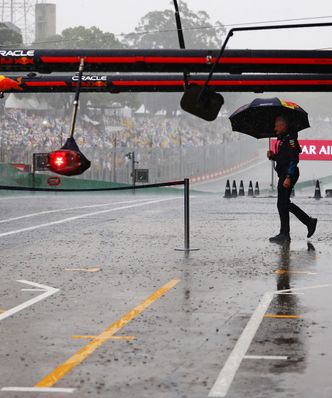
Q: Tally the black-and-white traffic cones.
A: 6